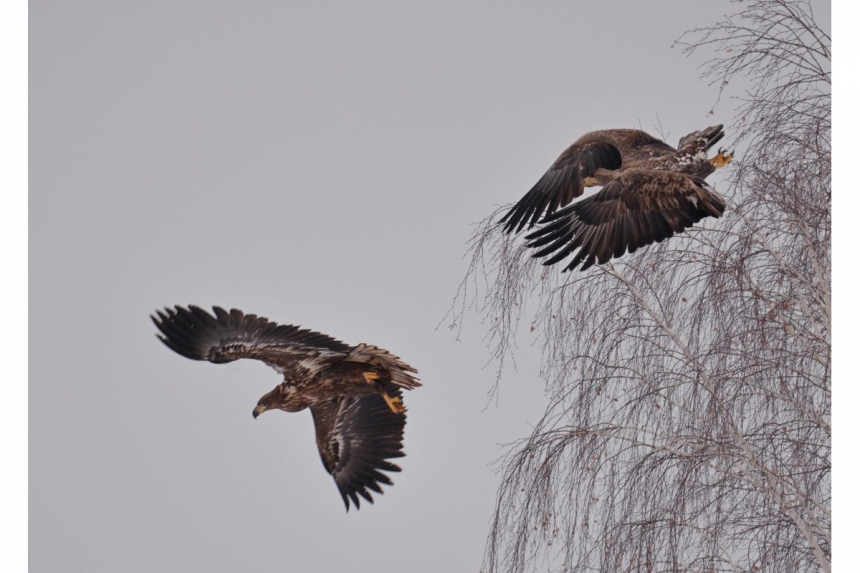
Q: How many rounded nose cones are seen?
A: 0